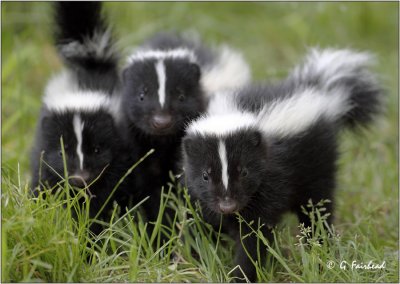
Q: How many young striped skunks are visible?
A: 3